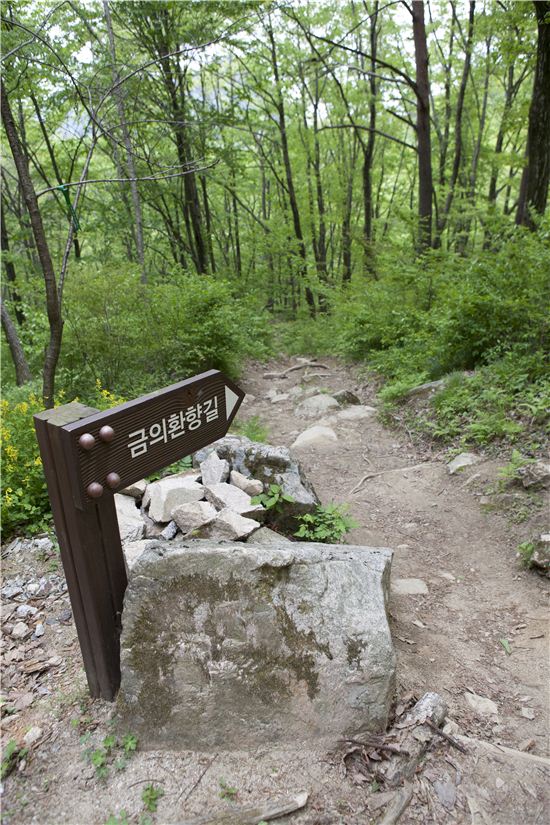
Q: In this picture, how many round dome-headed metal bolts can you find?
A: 4